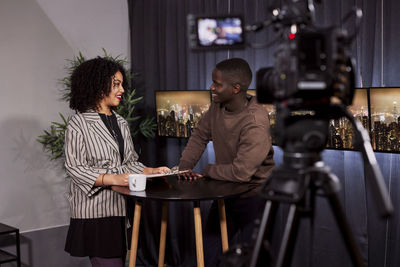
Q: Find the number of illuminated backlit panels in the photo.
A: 4